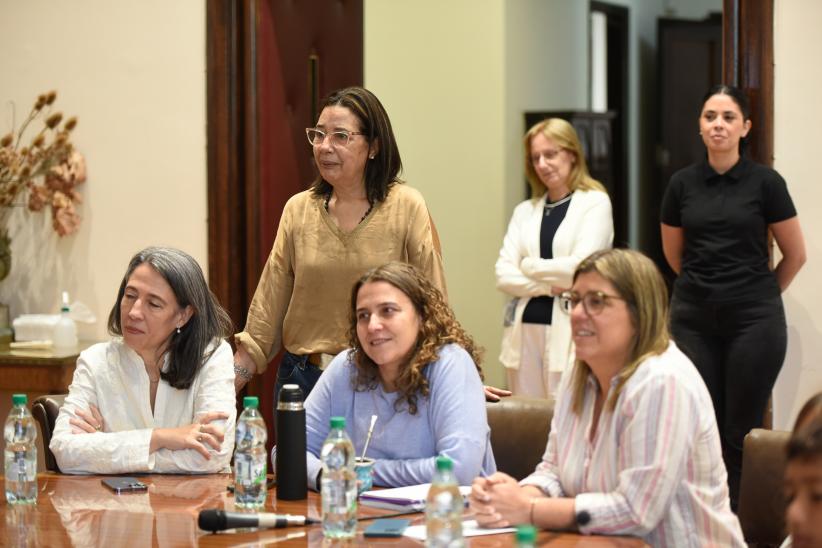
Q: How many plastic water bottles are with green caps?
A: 5